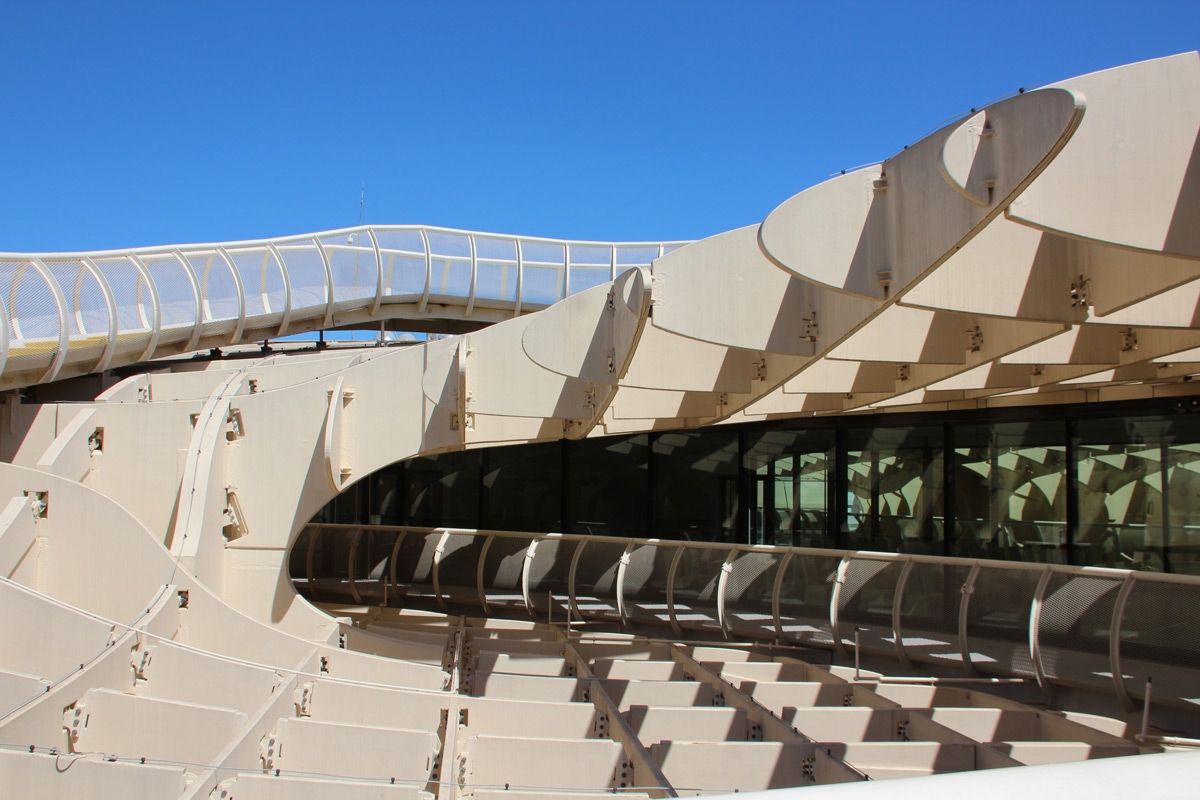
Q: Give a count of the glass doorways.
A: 1